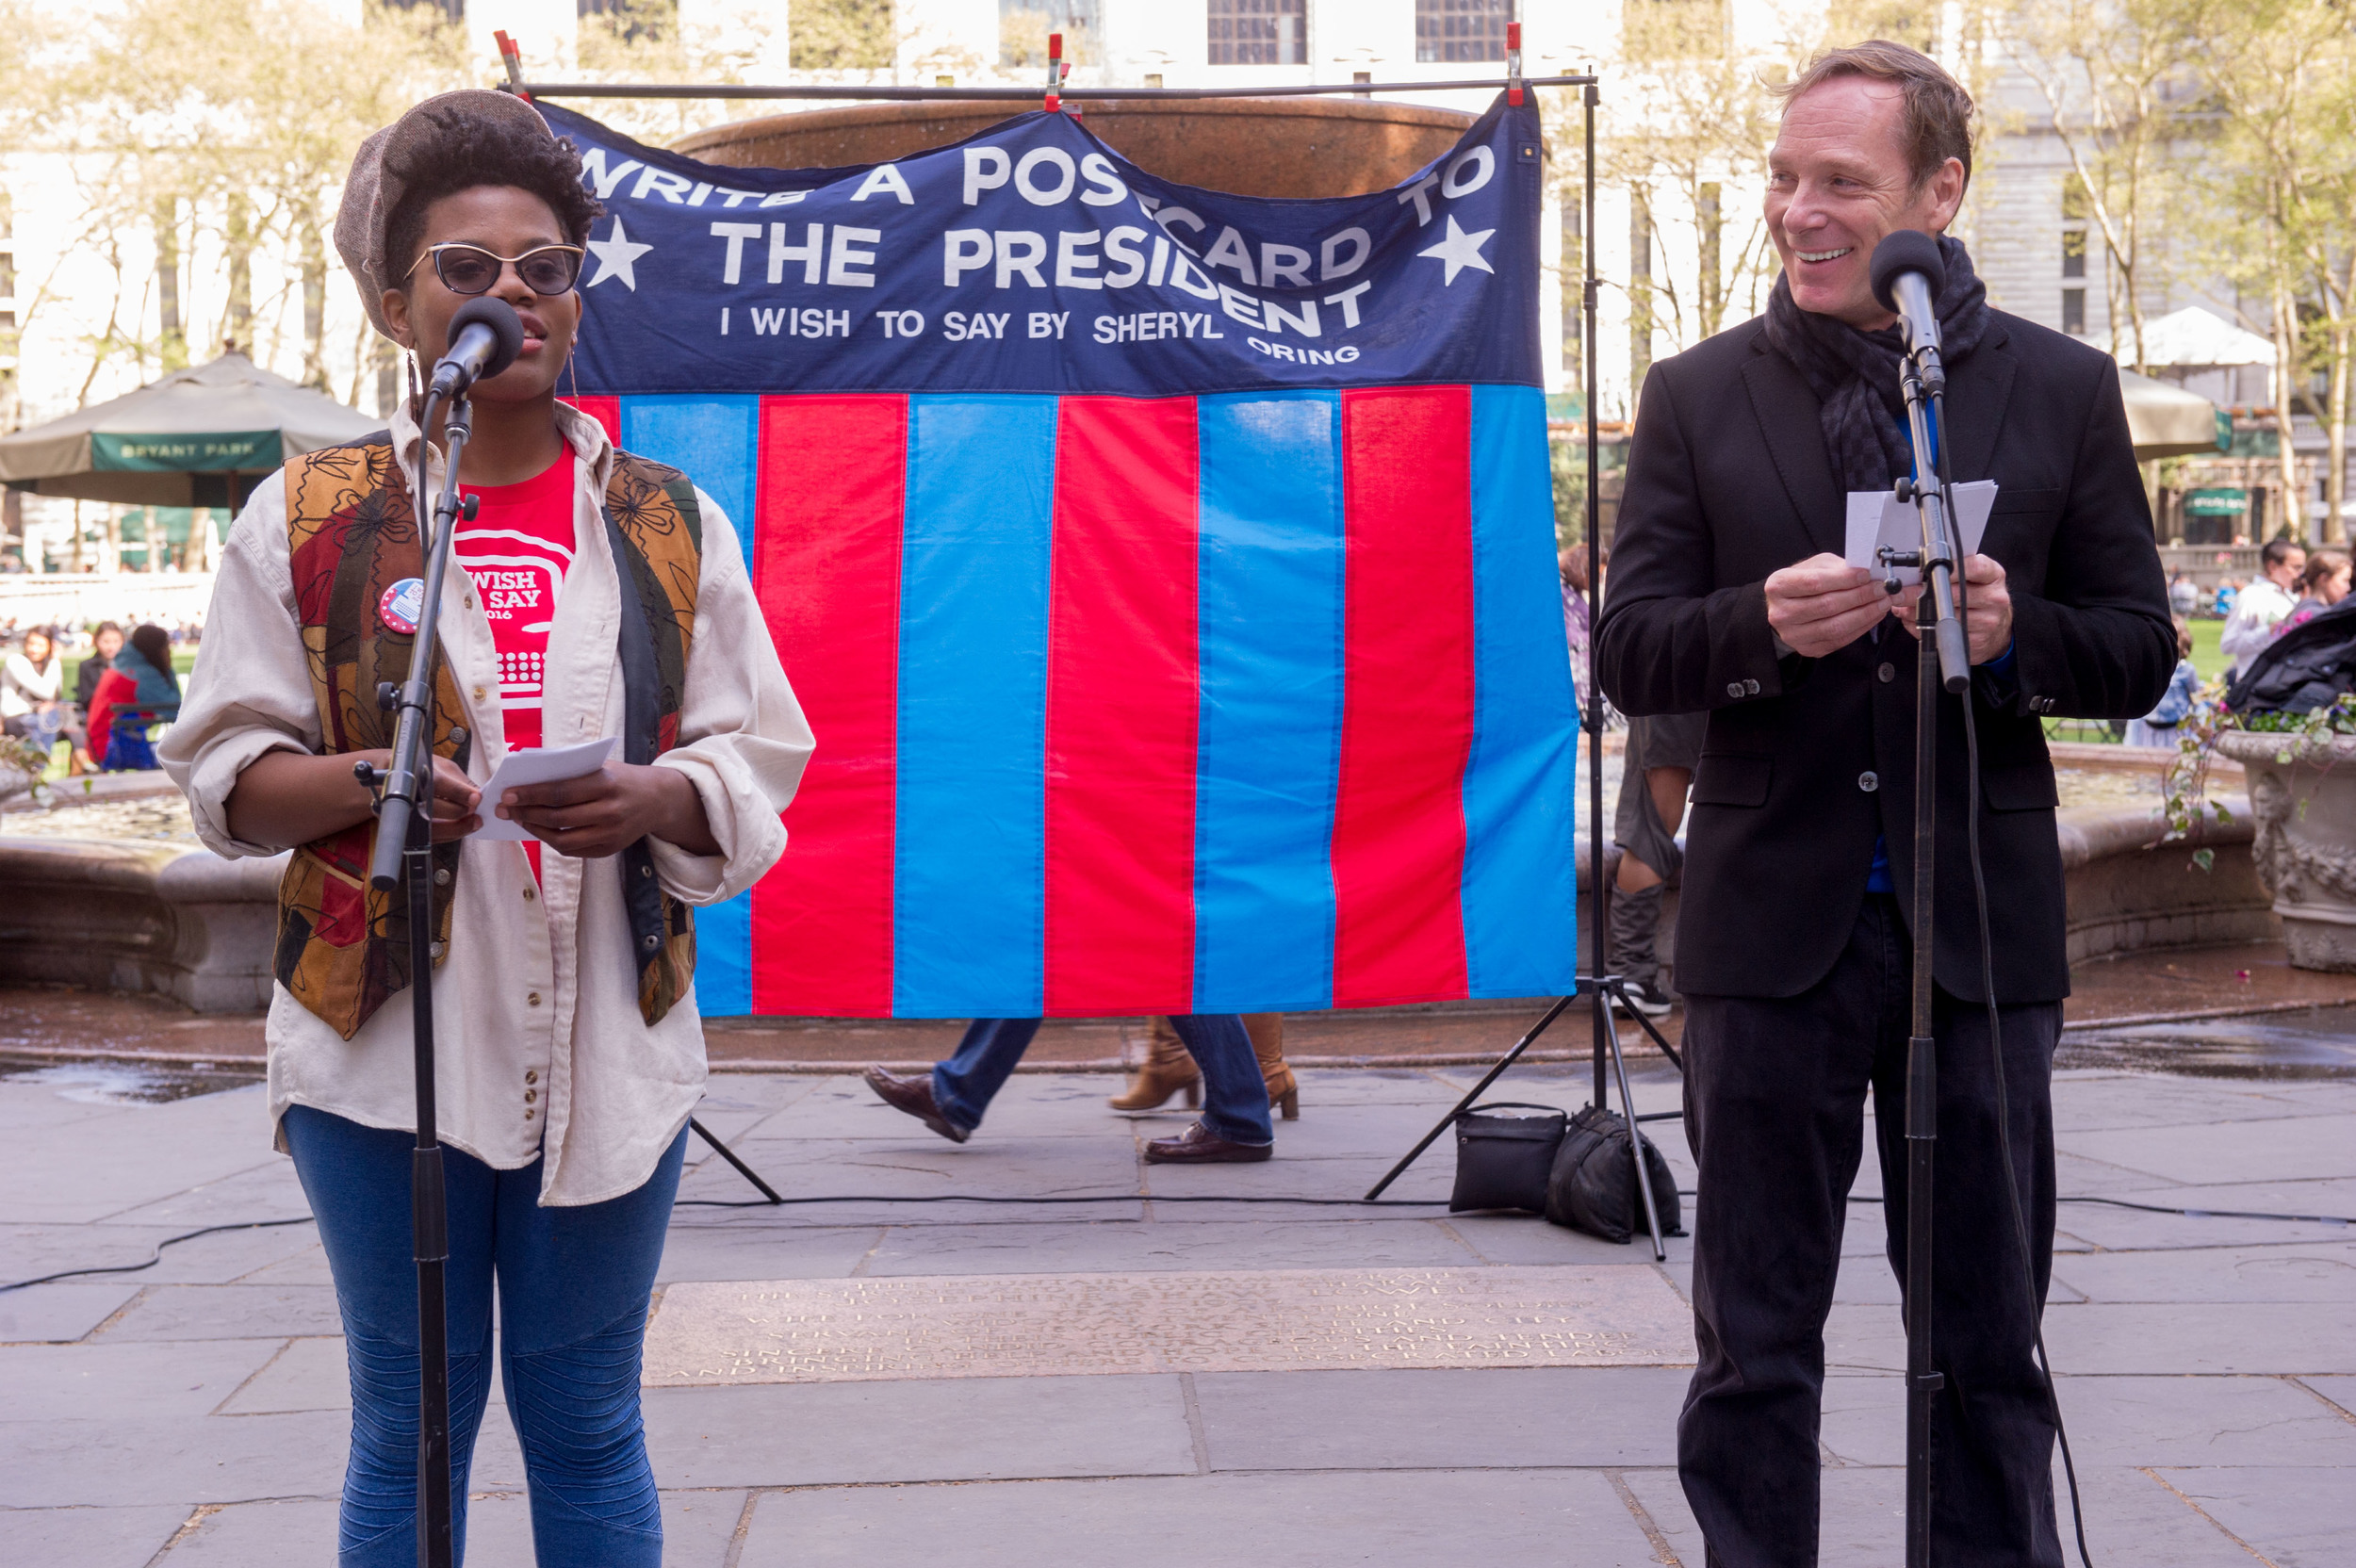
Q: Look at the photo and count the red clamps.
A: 3